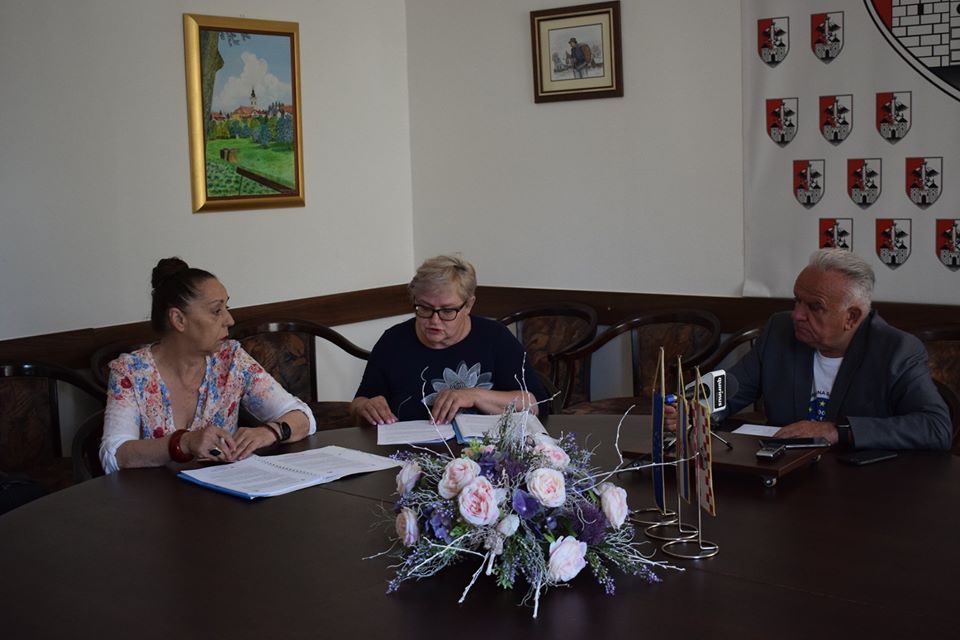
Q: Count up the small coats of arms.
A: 11